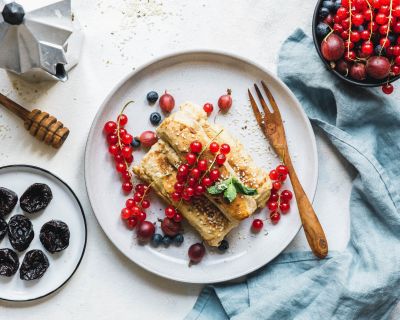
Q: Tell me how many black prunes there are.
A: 7